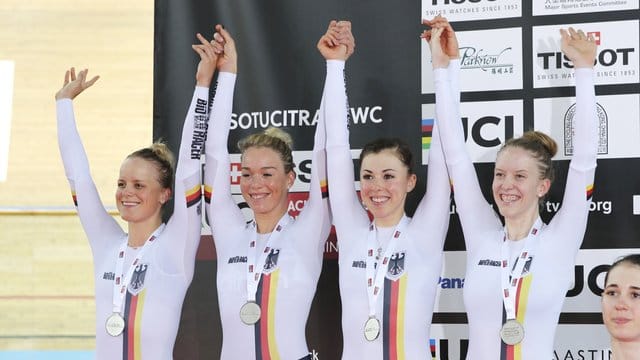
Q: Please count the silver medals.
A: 4